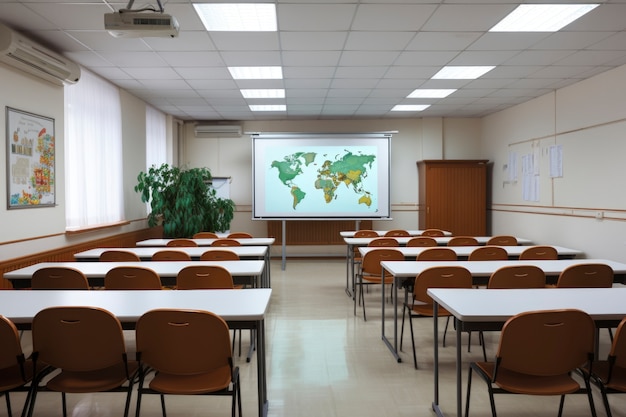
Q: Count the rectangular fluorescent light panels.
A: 8